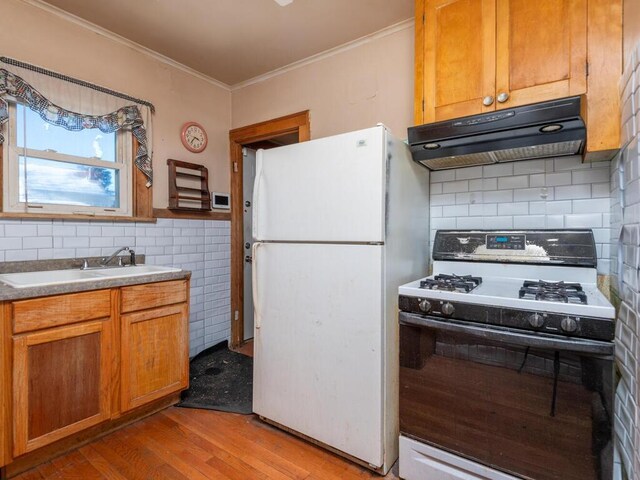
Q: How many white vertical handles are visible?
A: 2